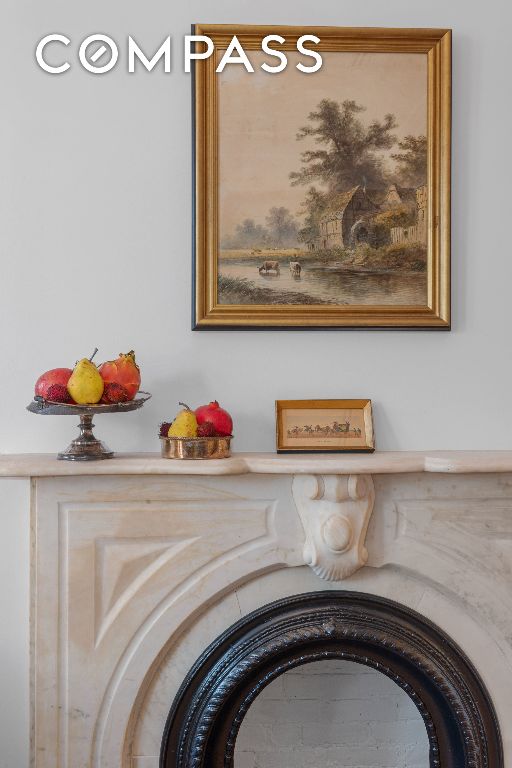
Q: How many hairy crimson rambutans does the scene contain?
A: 4